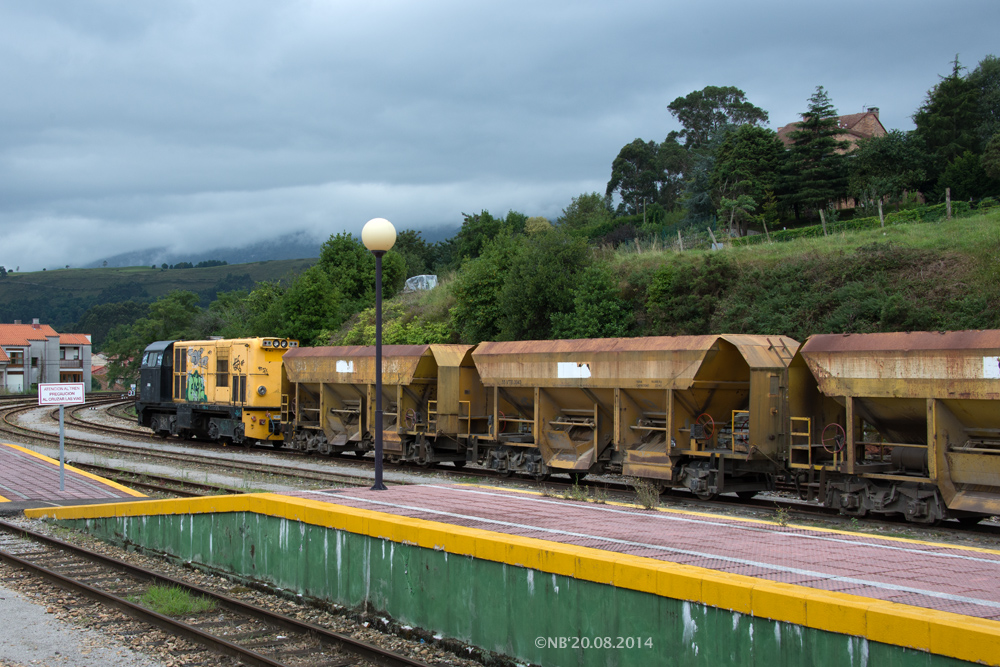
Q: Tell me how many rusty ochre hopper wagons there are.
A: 3